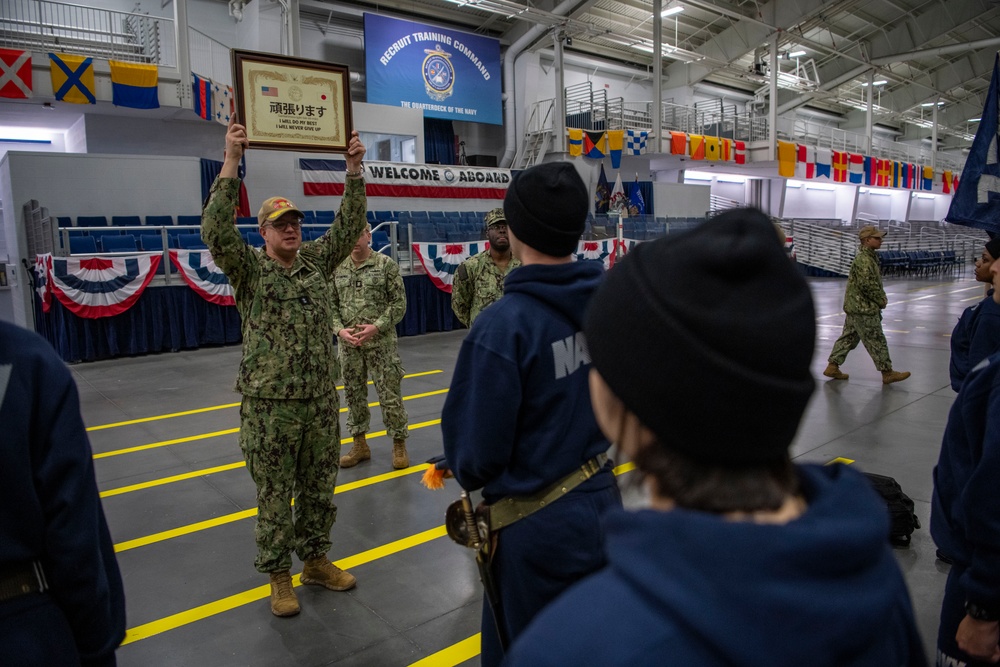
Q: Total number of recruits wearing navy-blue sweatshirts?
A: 5